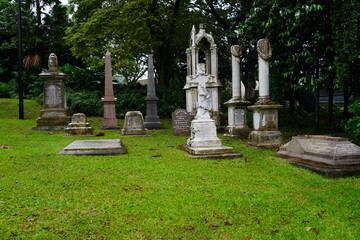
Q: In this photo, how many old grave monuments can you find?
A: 12